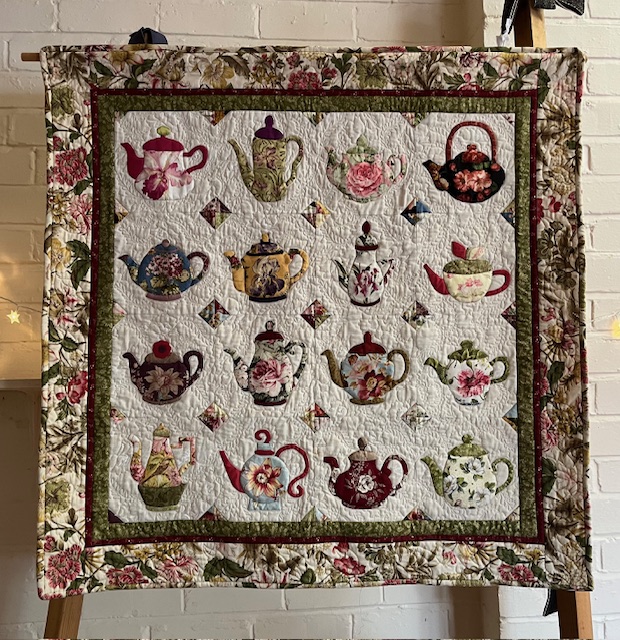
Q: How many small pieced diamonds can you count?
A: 9